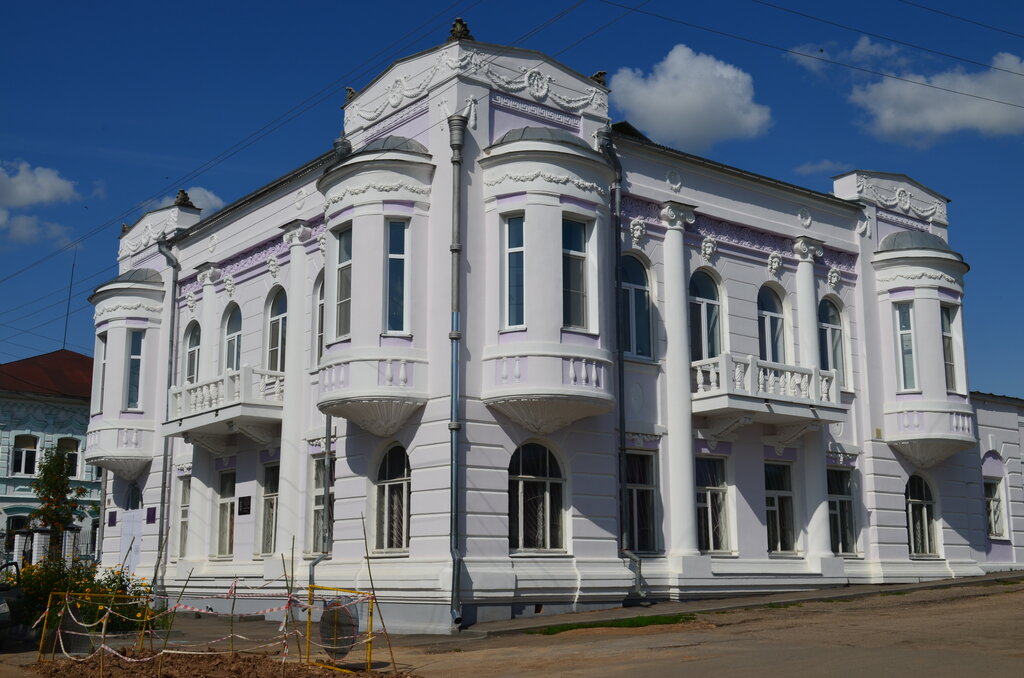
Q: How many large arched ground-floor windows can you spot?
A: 3